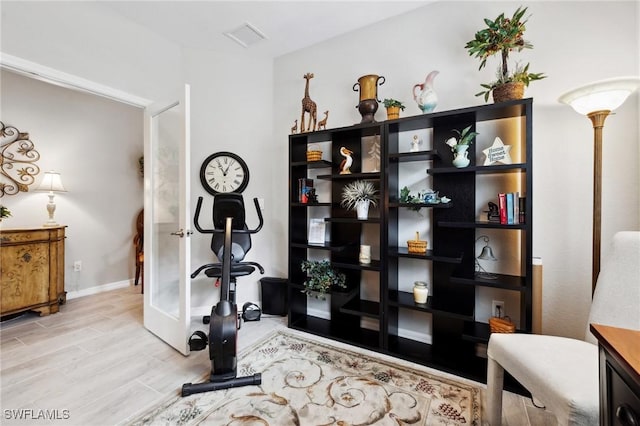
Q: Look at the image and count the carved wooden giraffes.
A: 3